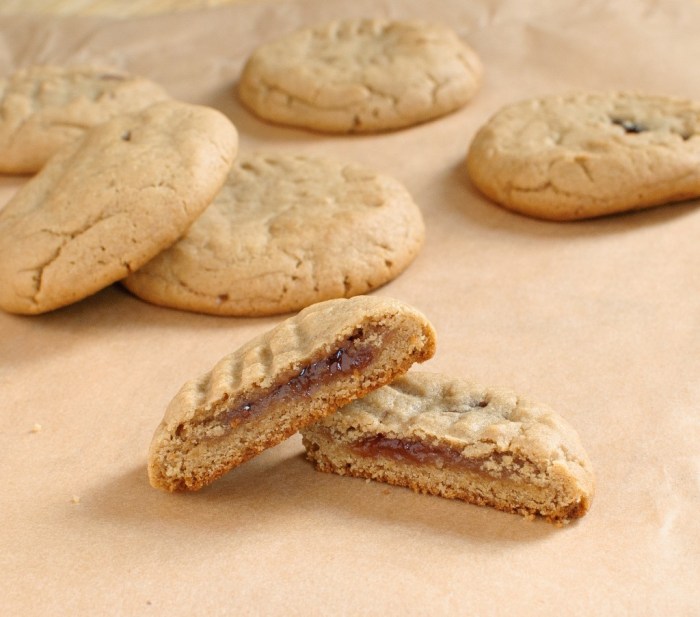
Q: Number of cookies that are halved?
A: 1